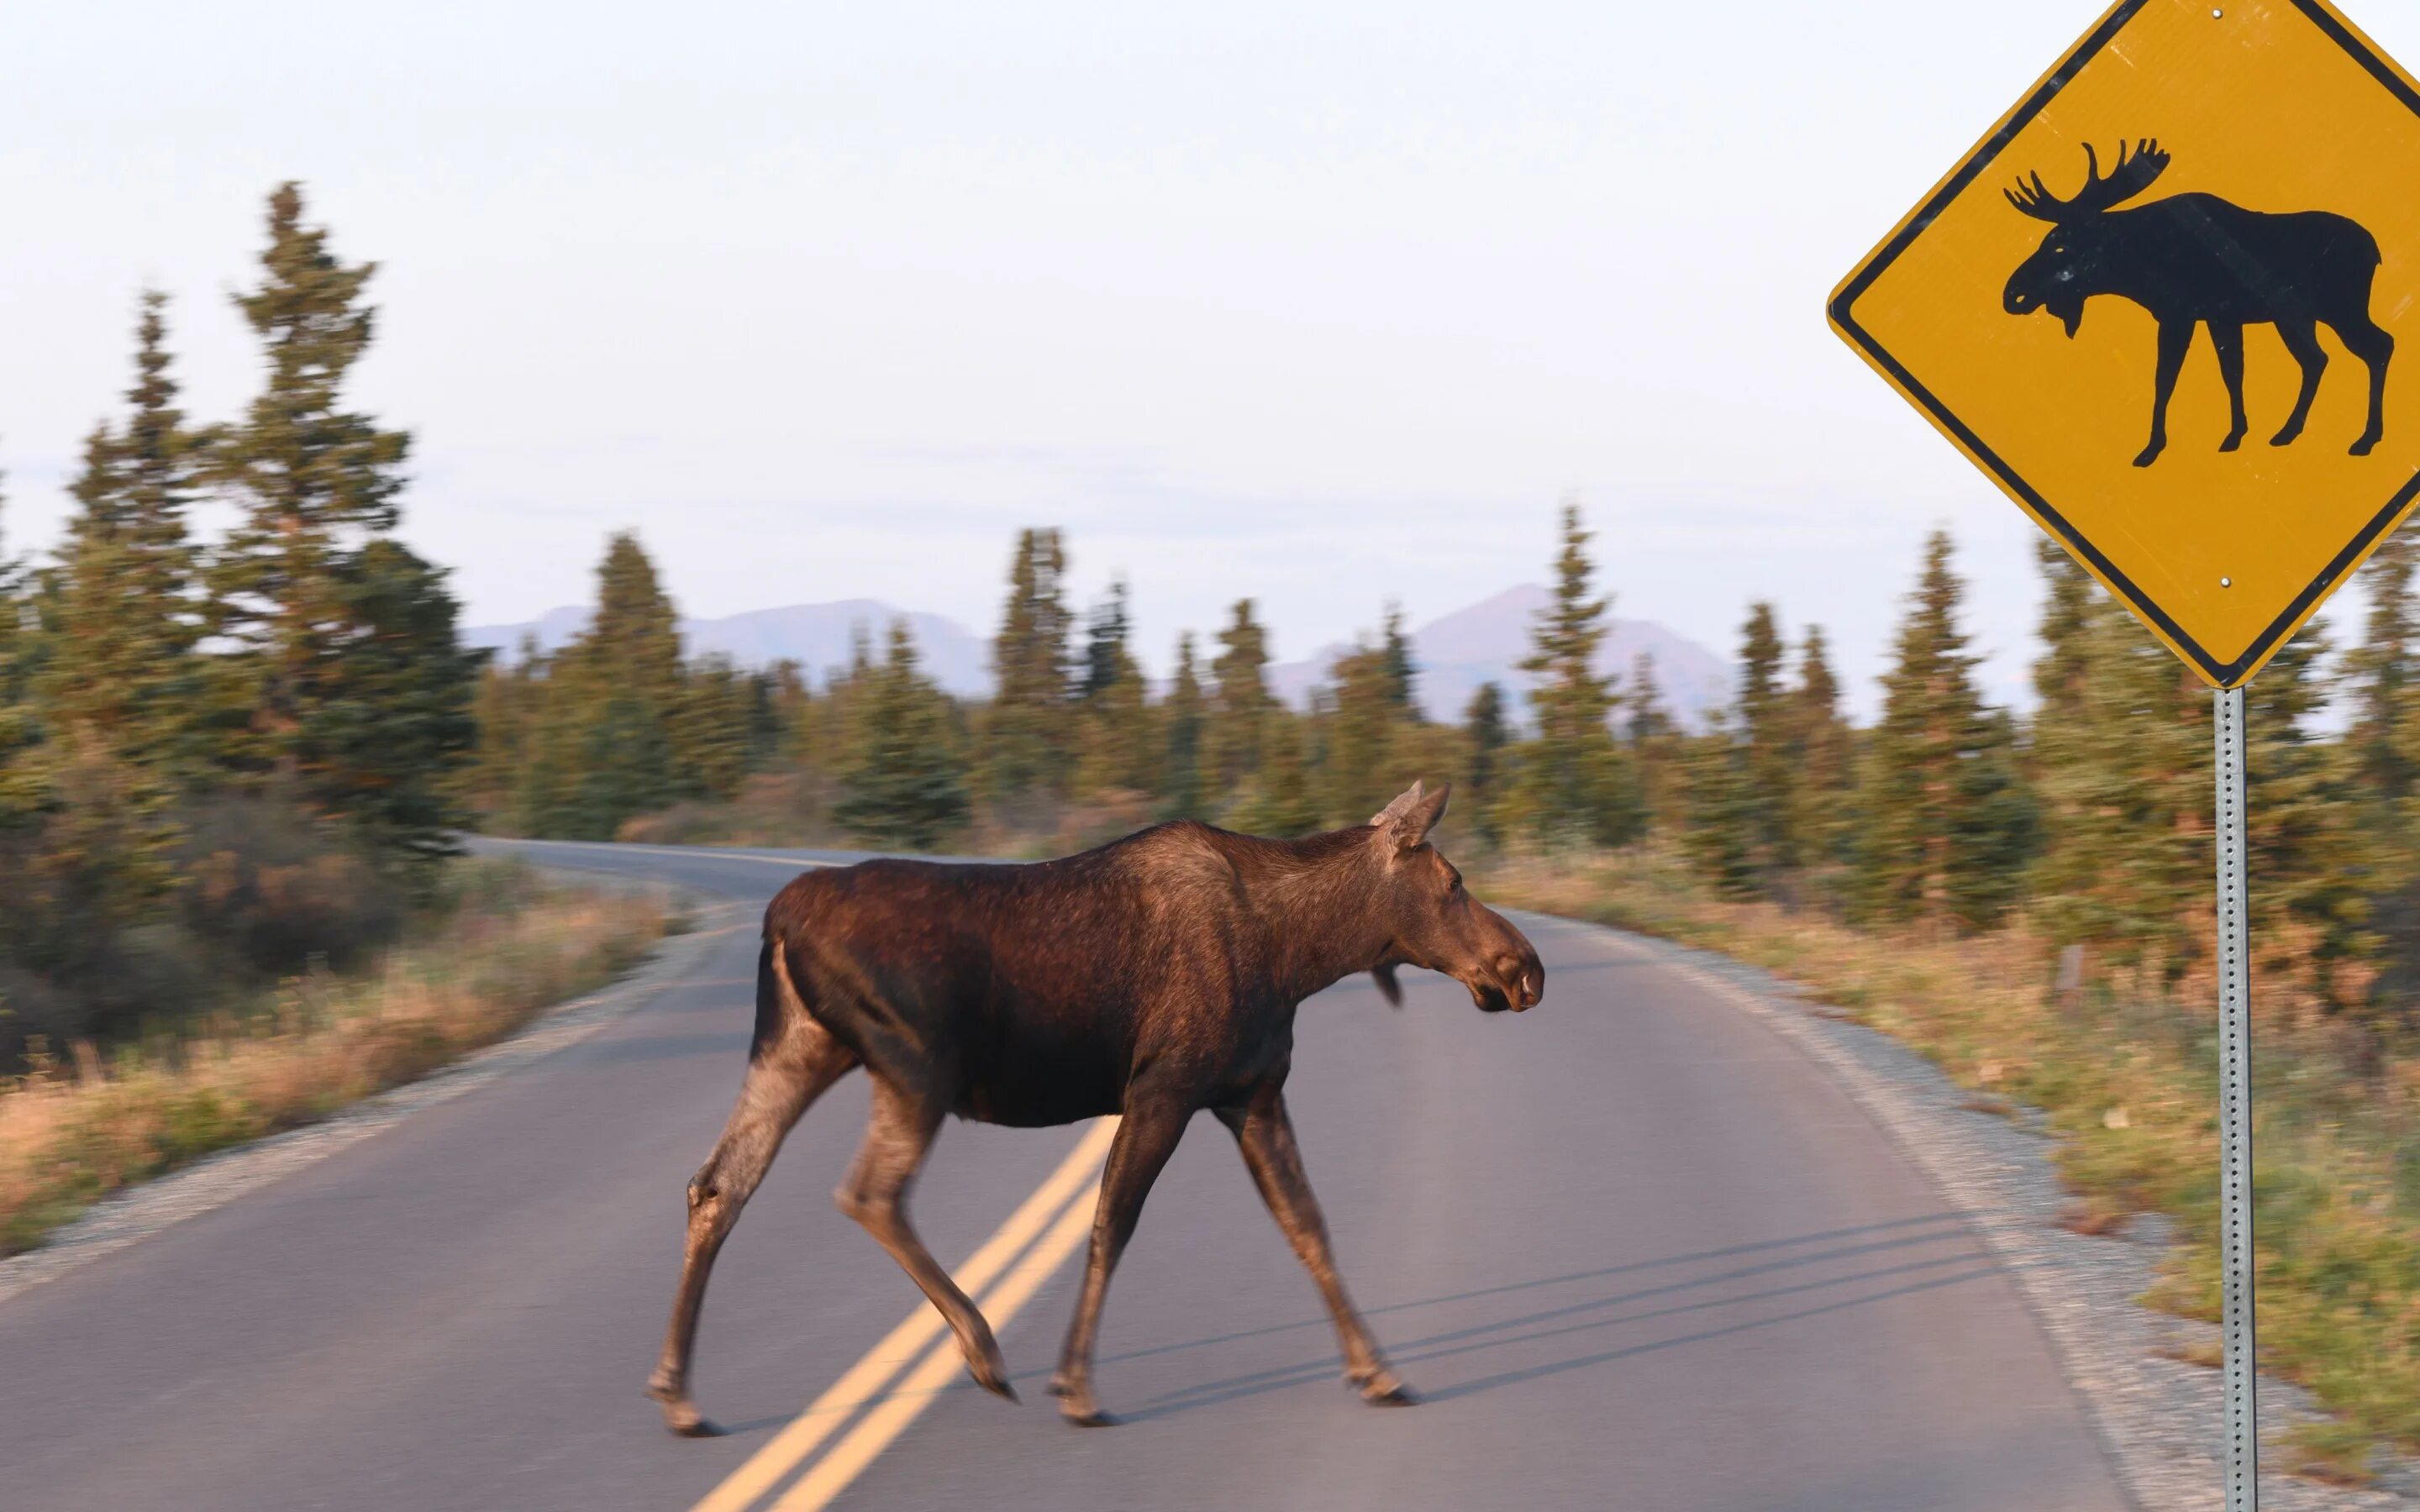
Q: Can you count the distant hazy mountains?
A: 2